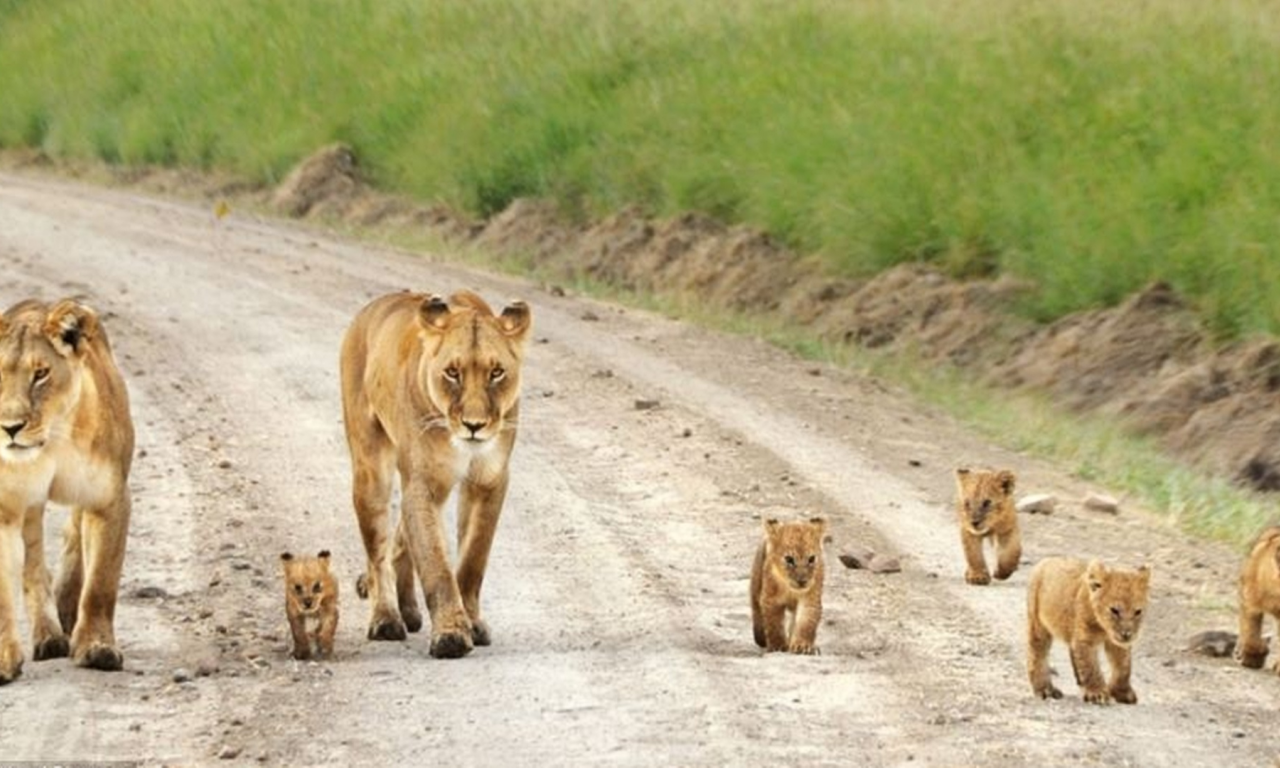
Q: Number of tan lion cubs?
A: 5